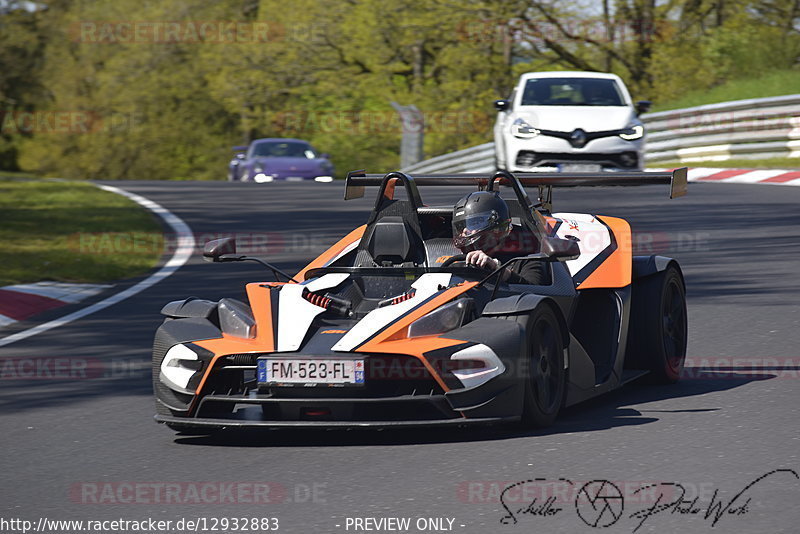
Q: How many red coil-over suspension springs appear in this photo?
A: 2